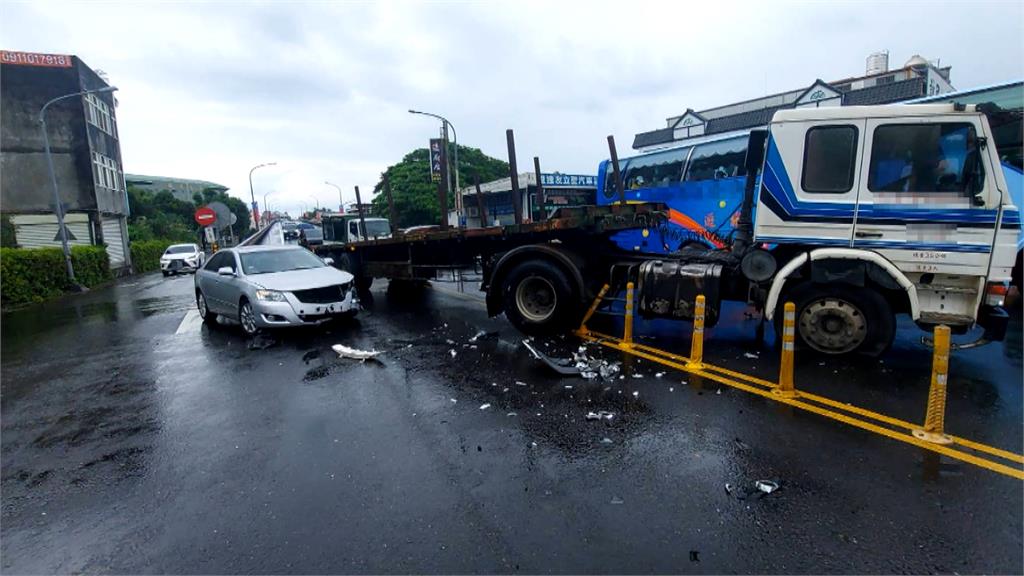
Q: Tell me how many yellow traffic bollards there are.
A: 5